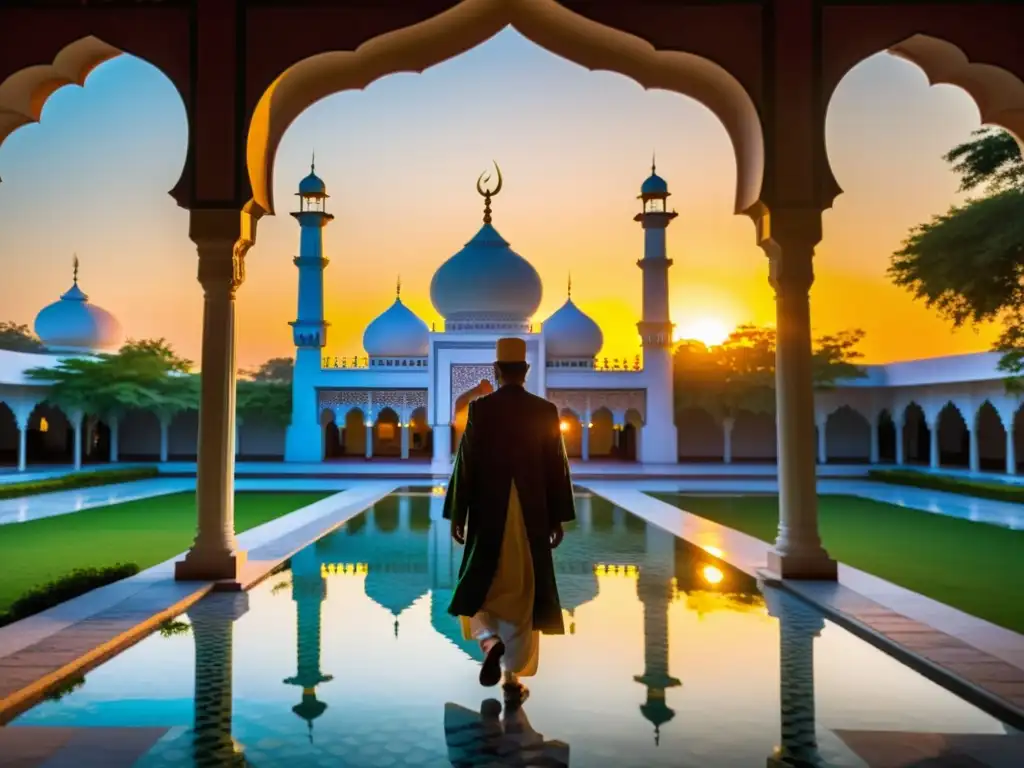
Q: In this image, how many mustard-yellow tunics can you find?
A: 1